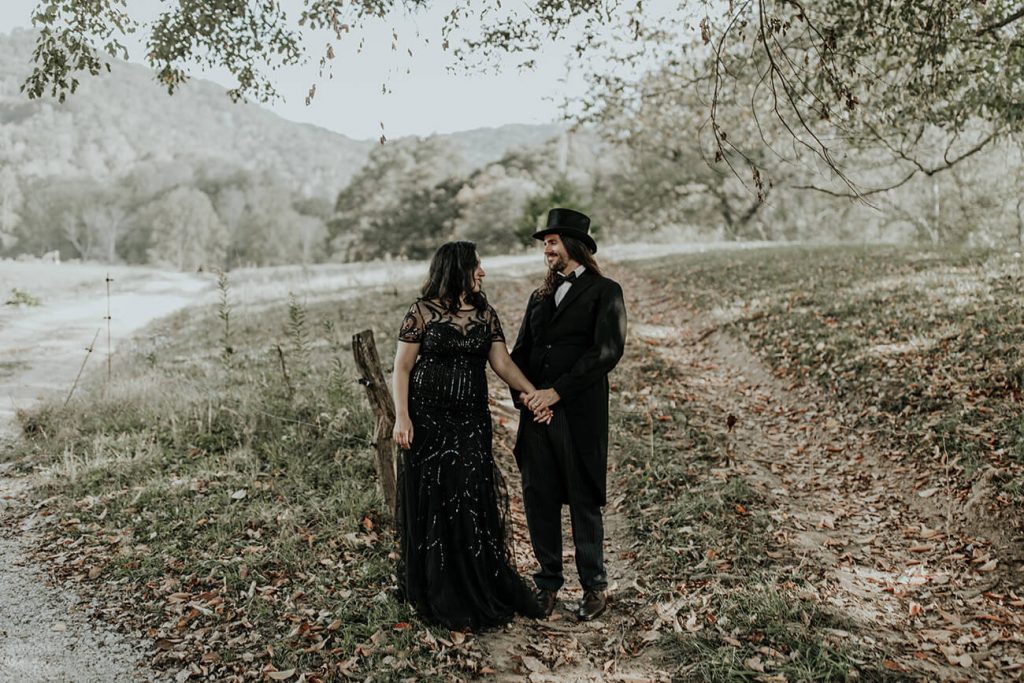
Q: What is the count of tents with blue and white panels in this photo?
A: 0